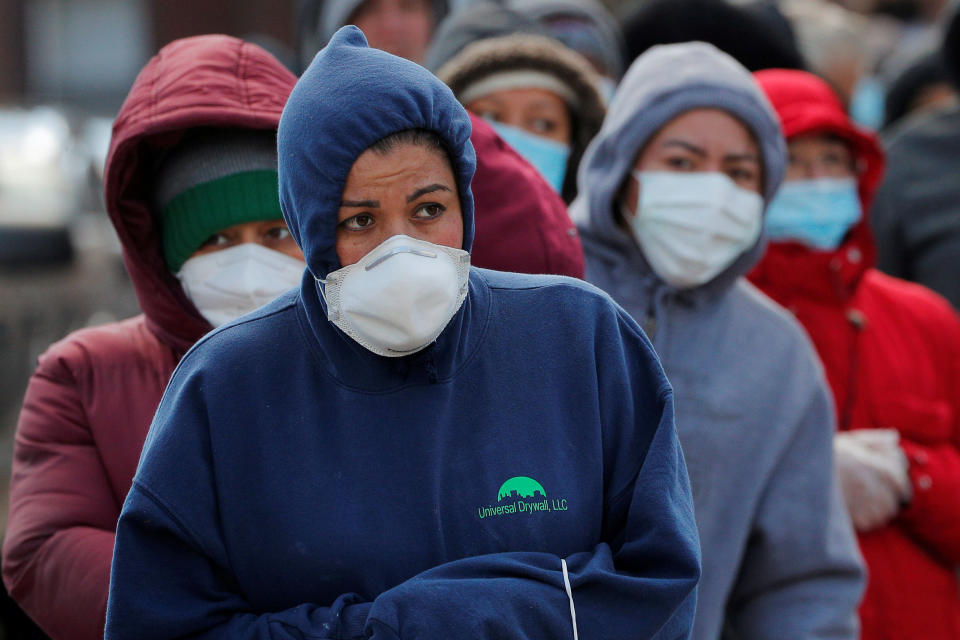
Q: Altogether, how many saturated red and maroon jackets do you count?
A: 3